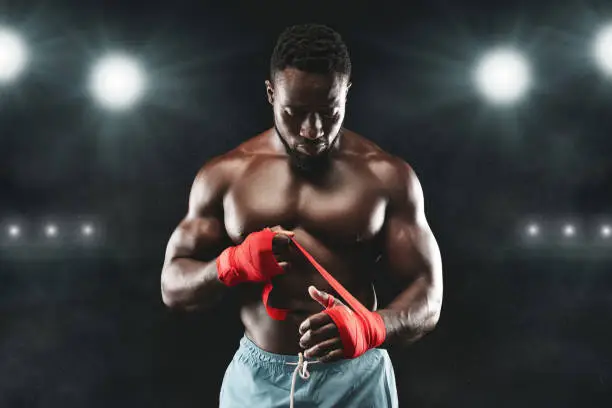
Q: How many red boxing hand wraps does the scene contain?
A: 2